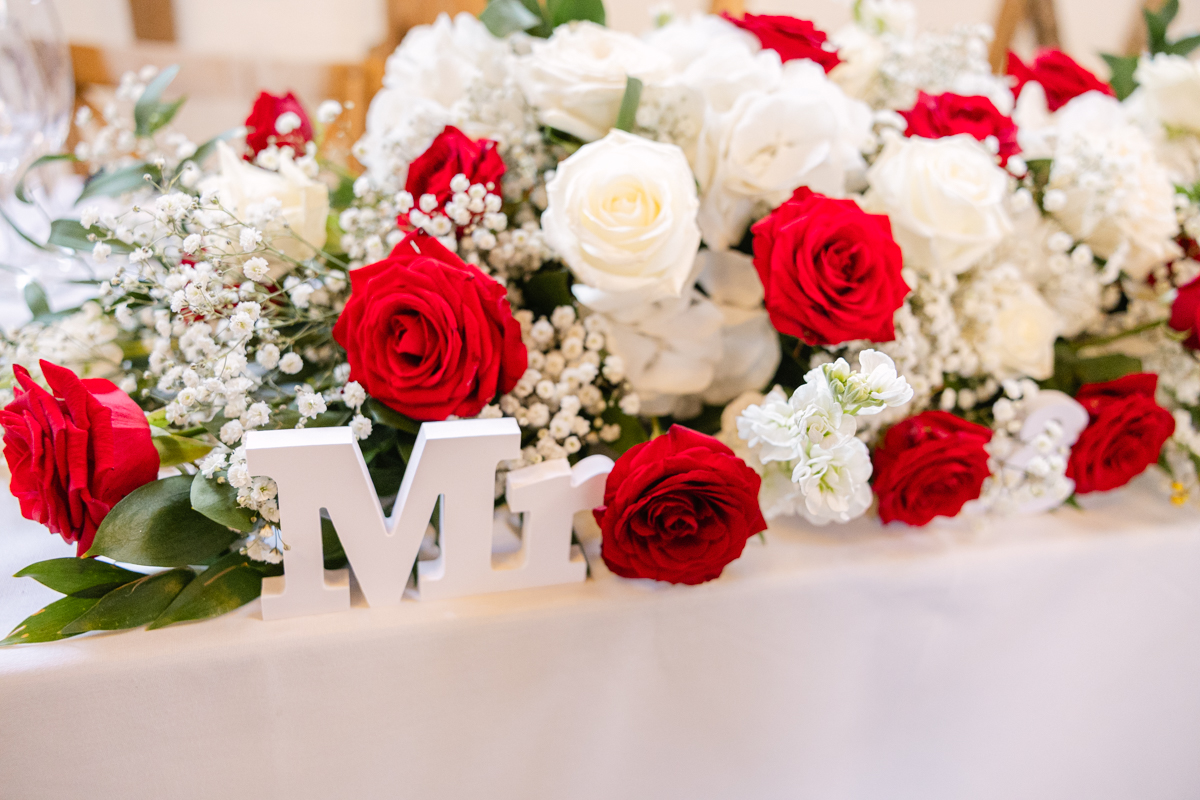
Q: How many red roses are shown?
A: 12